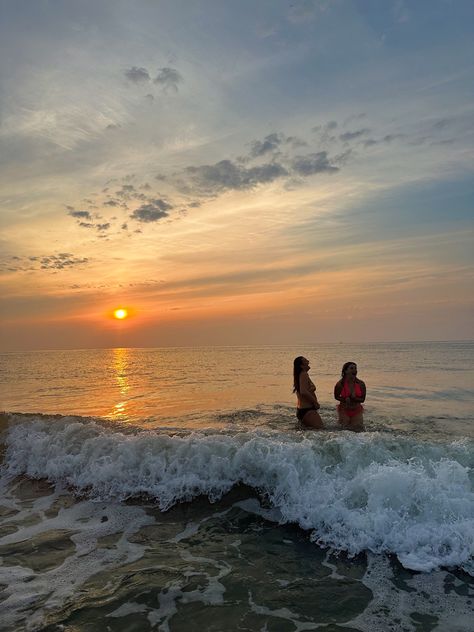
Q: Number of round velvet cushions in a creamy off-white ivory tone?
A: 0